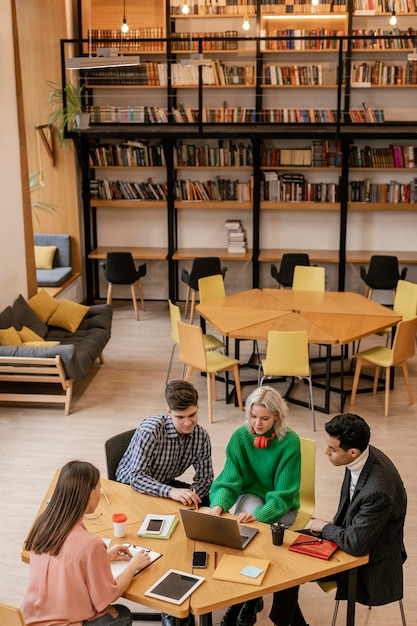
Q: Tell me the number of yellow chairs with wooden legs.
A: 2